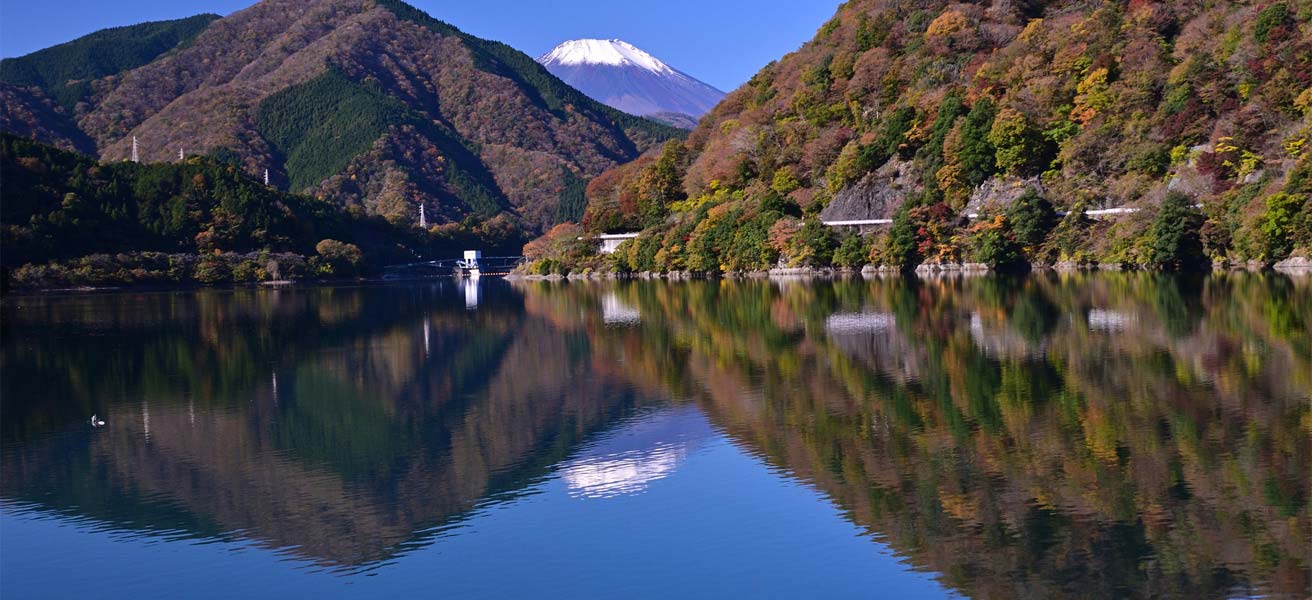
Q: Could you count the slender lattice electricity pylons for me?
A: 4